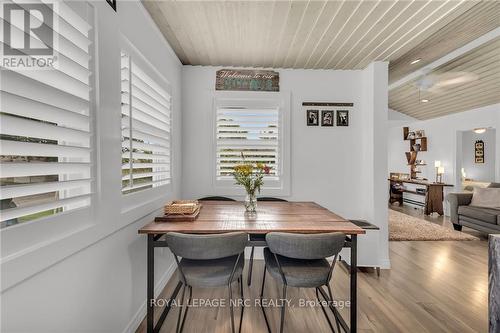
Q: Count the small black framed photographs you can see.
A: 3